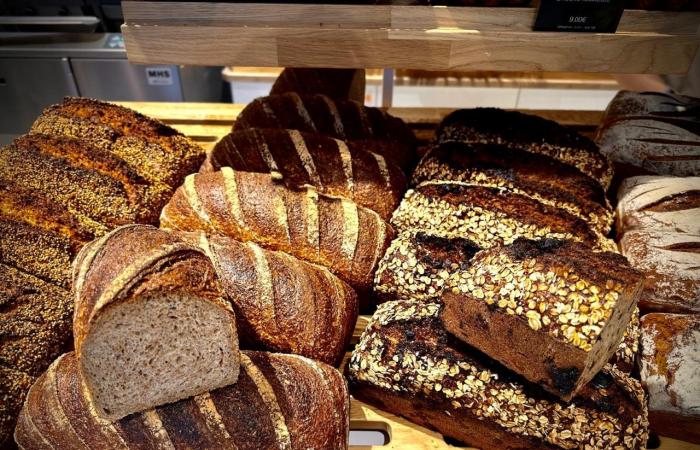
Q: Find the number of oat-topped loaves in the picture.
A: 6